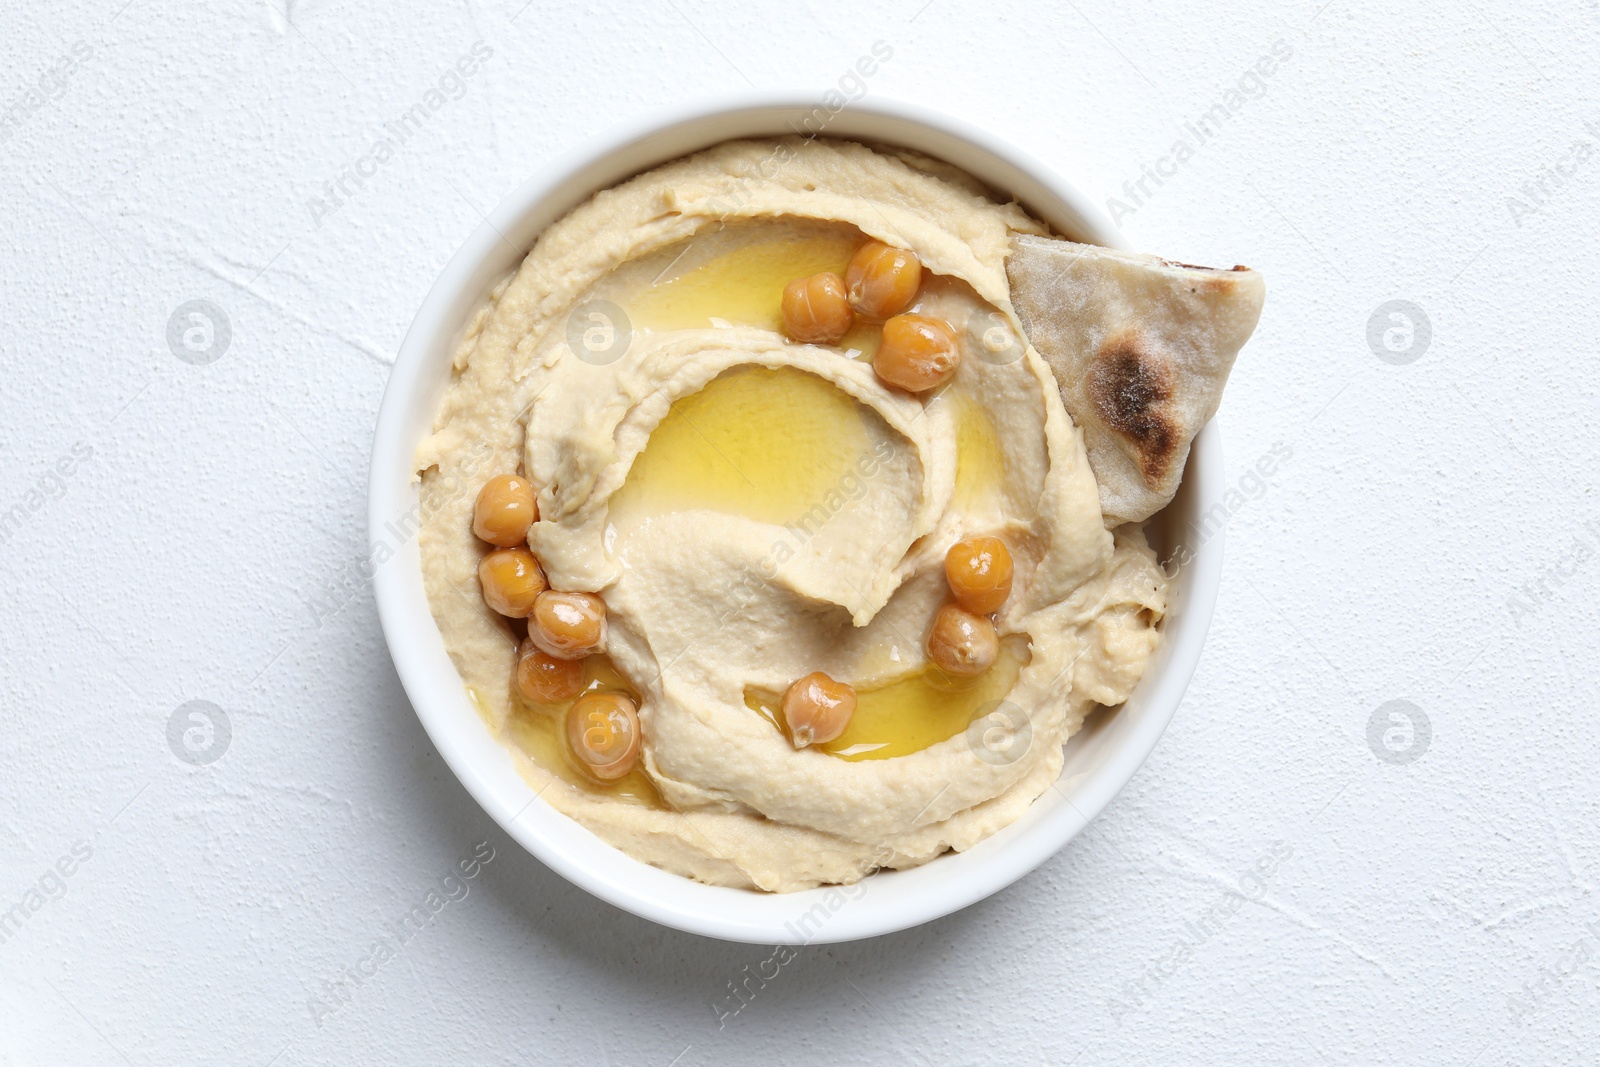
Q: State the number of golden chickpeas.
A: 11